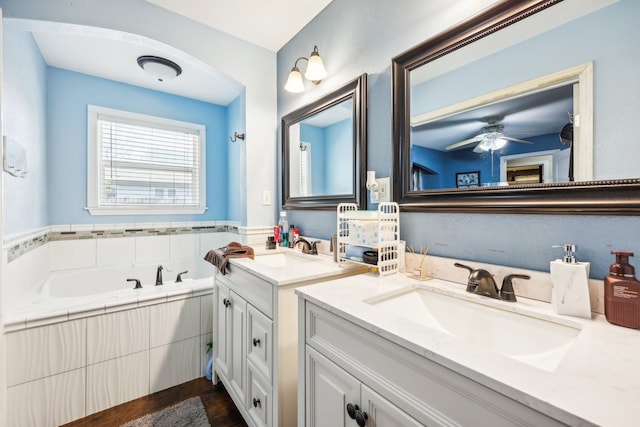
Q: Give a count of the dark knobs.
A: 6